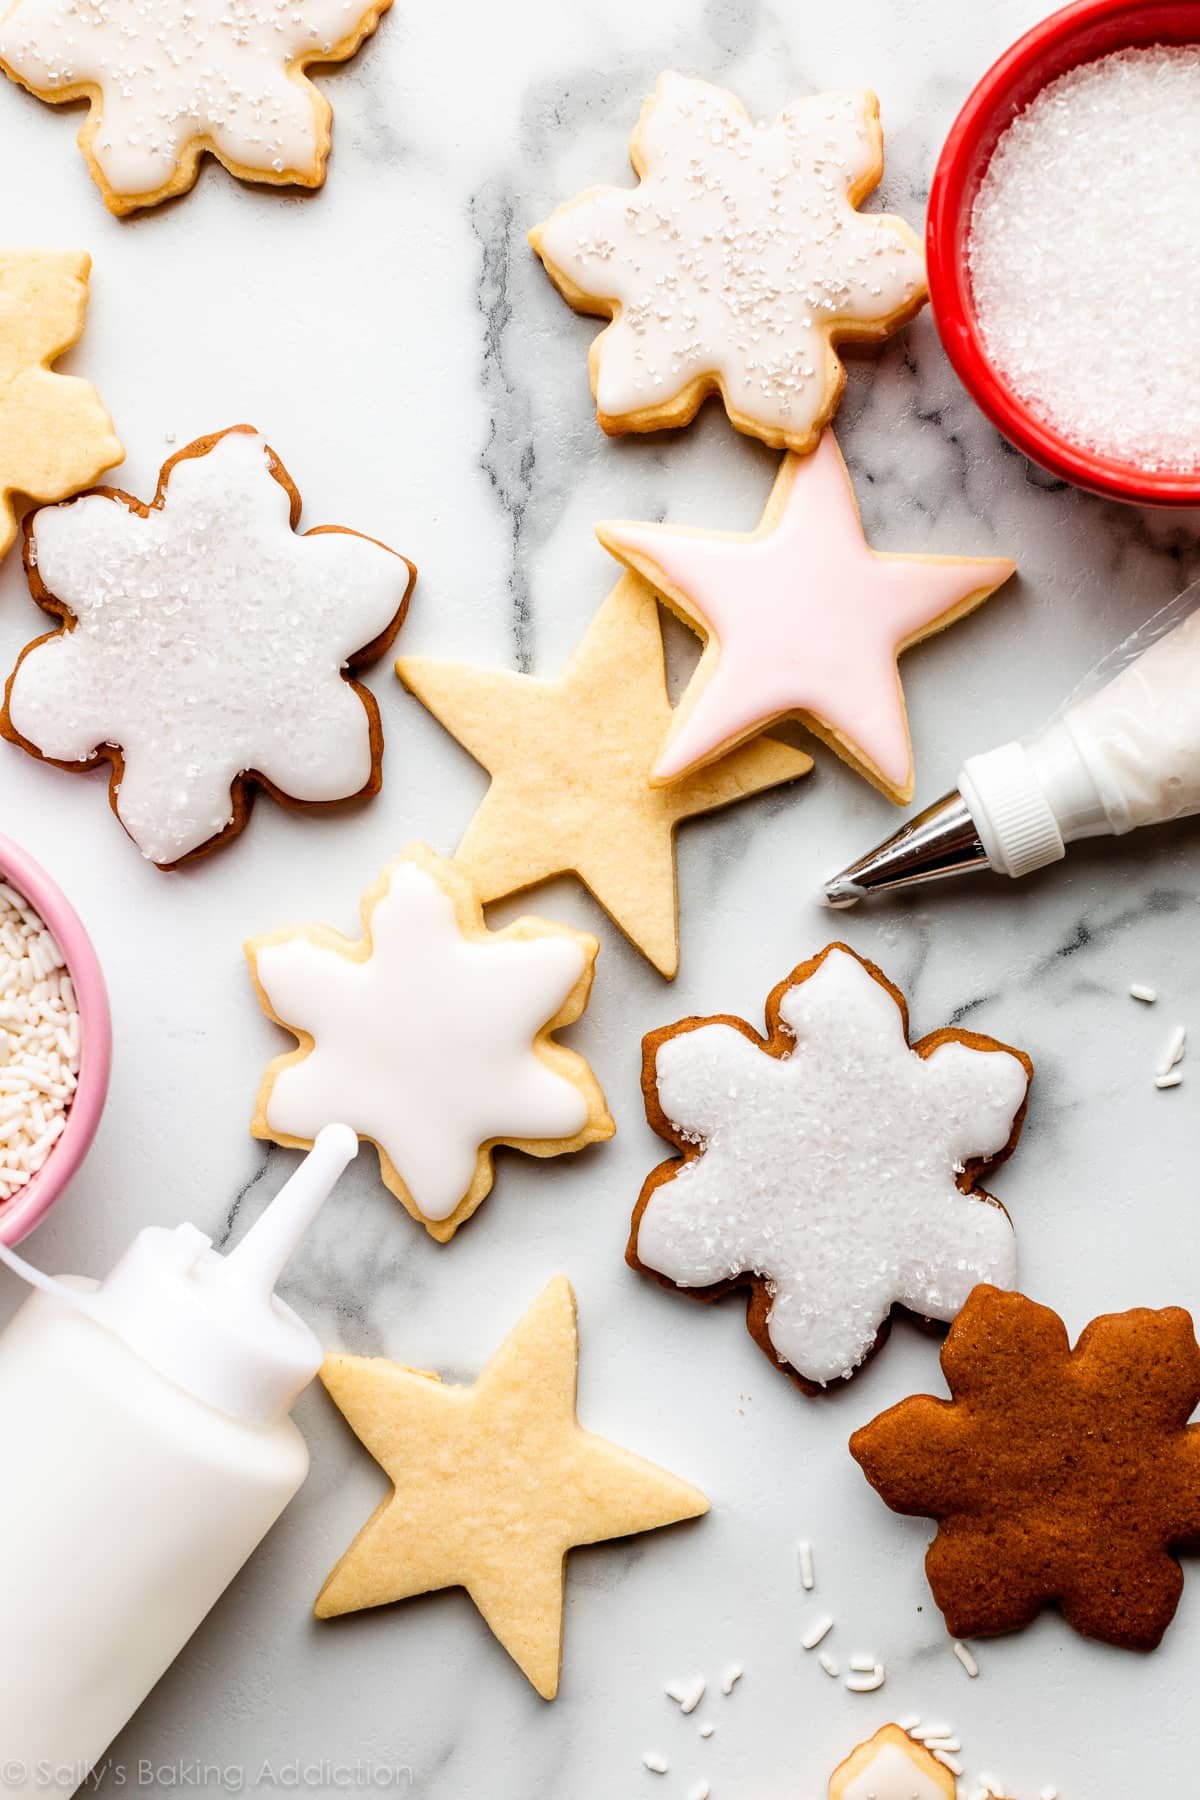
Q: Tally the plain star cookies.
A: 2